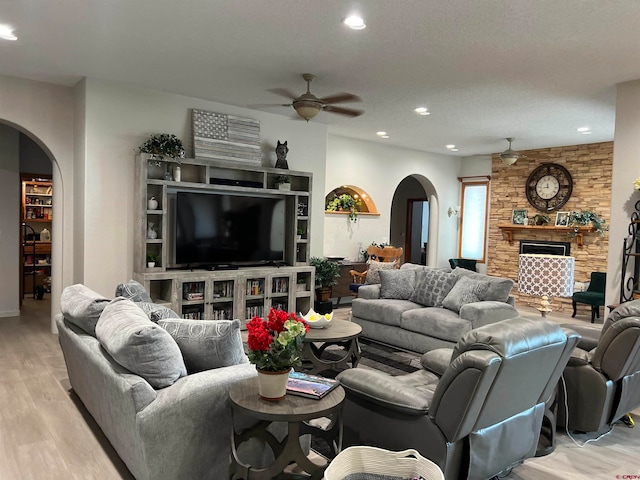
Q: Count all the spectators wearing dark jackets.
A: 0